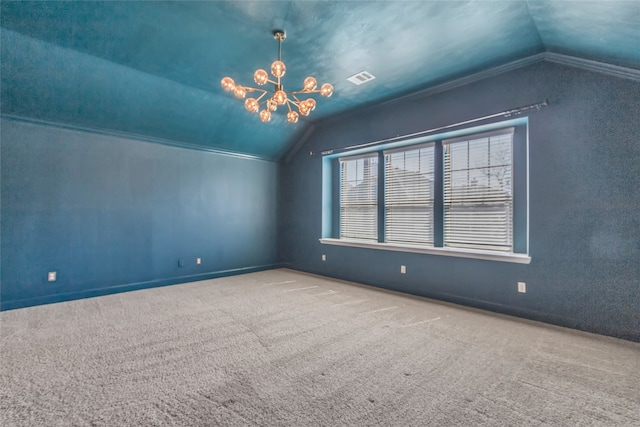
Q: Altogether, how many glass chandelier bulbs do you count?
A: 13